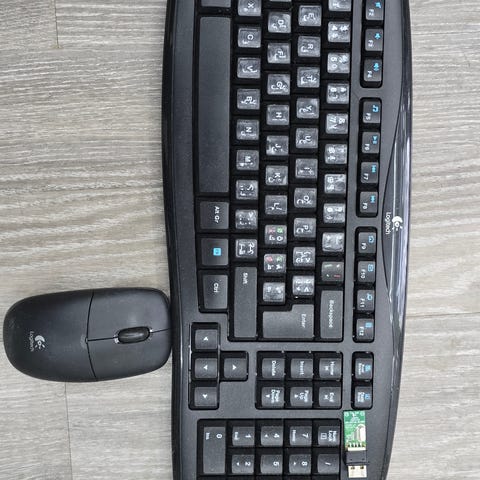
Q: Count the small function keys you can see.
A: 11